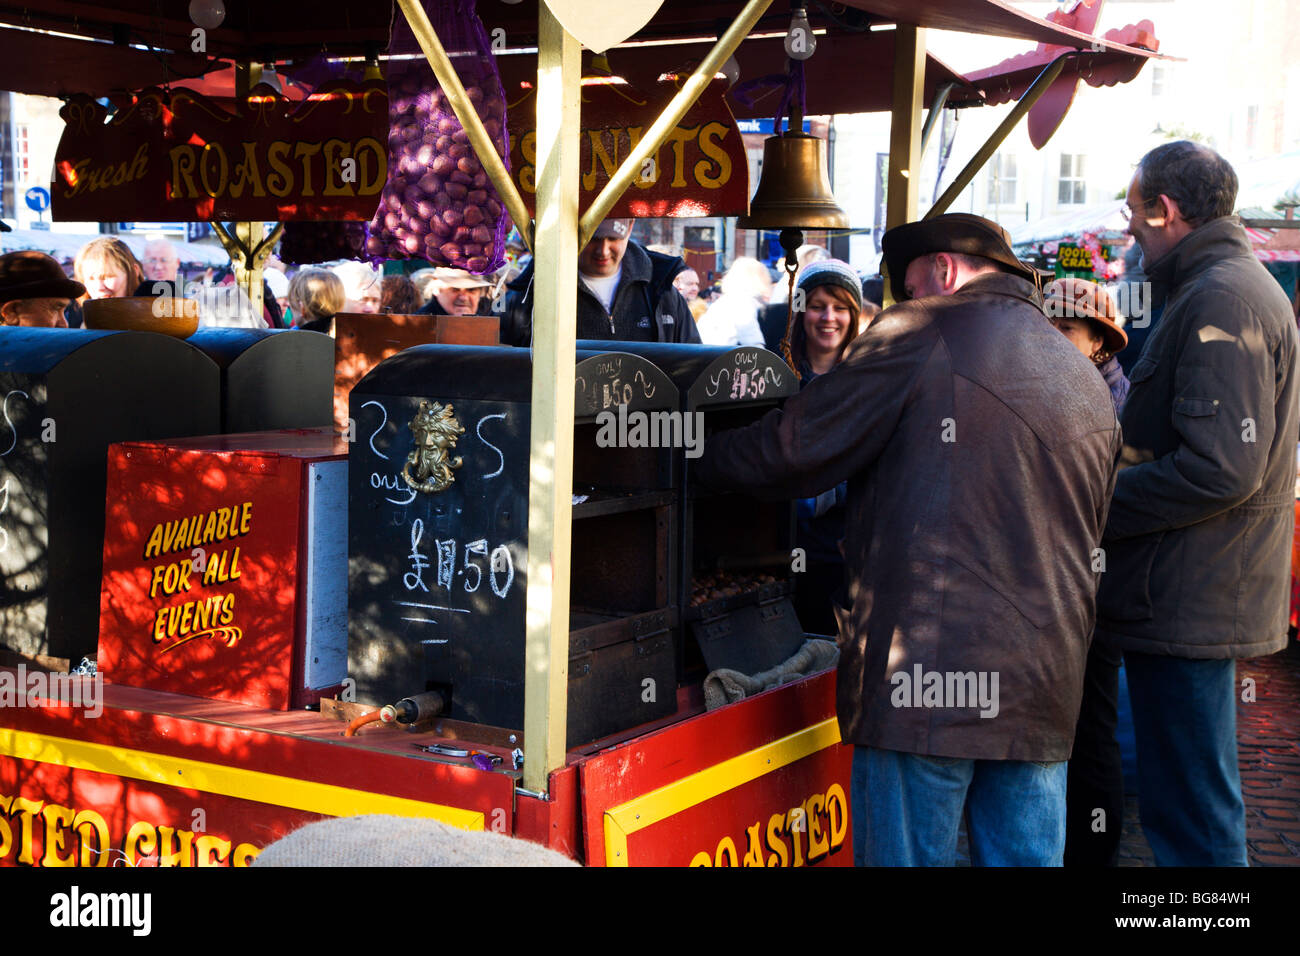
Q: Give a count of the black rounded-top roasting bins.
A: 4